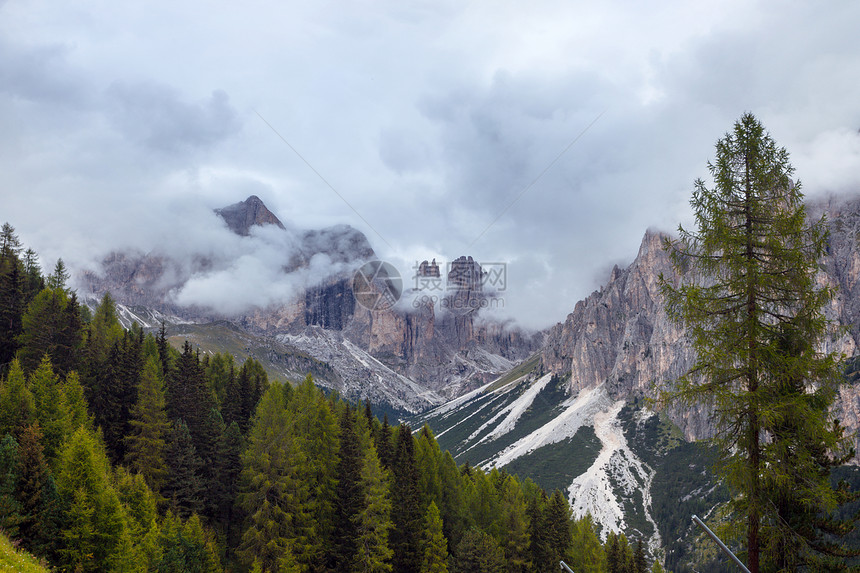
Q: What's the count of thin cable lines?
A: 2